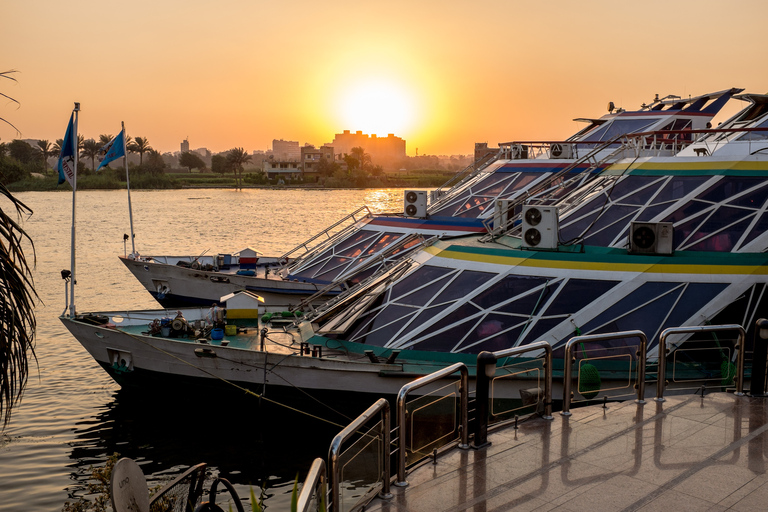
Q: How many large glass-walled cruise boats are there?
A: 2